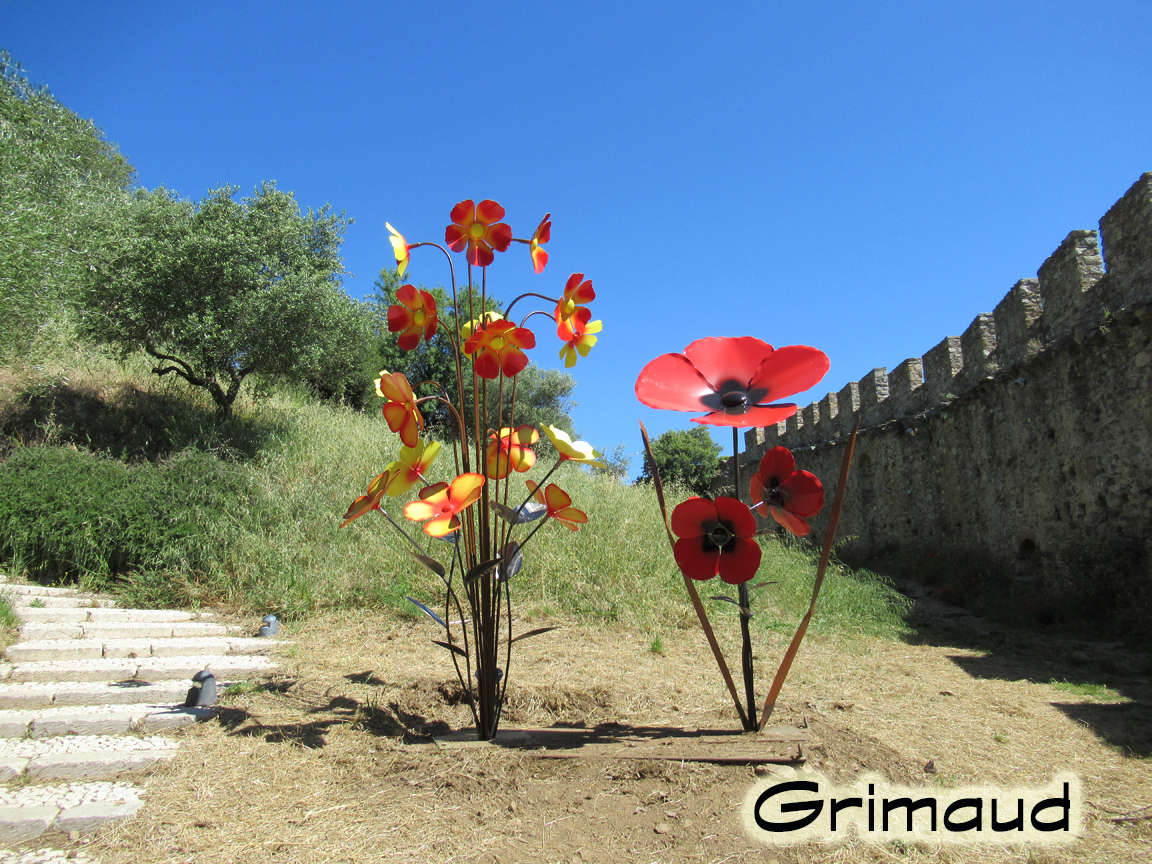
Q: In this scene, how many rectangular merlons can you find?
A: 13